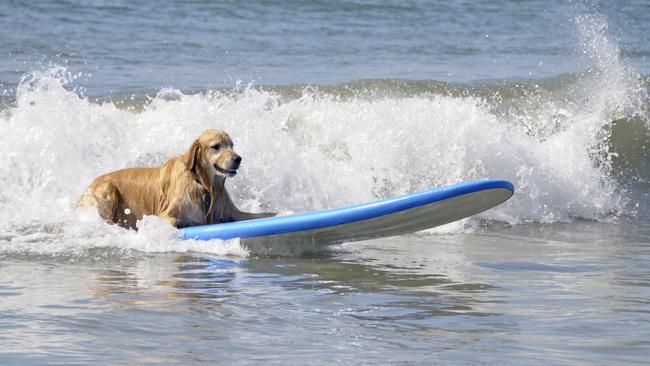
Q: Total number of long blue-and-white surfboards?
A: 1